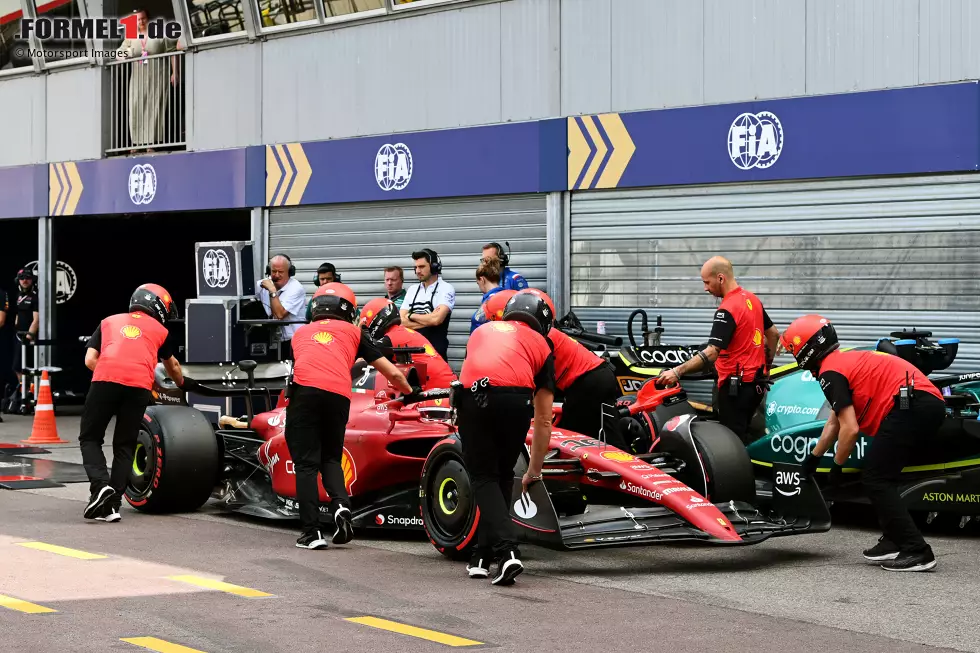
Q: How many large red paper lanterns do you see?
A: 0